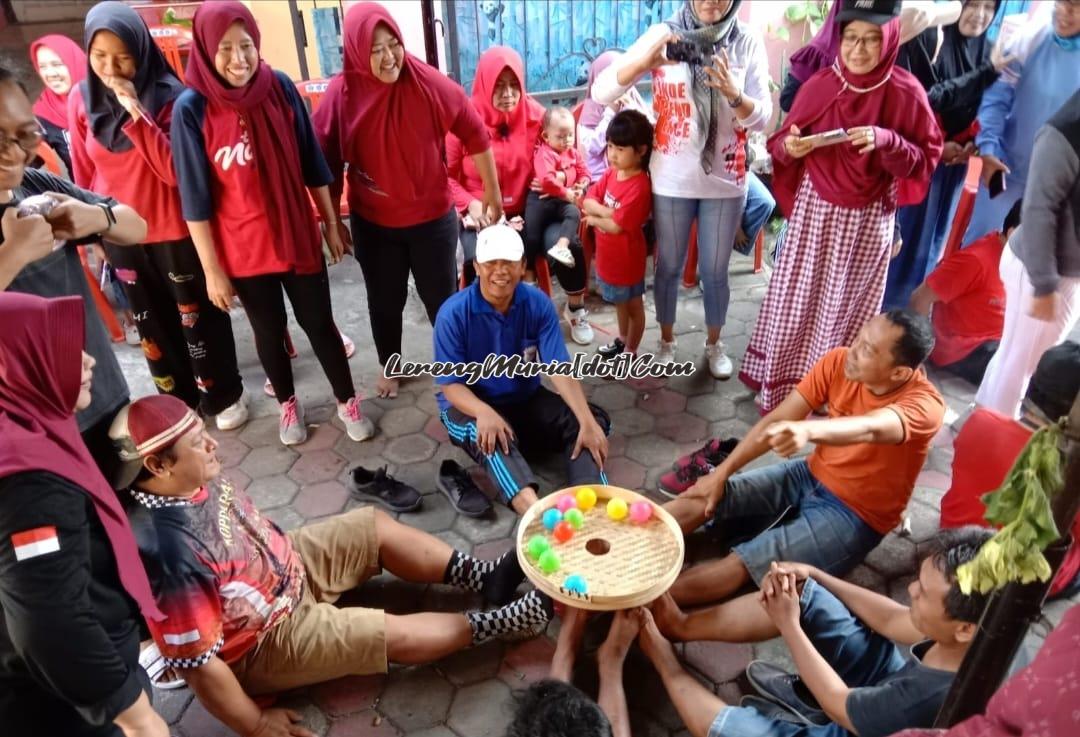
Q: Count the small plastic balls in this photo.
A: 10